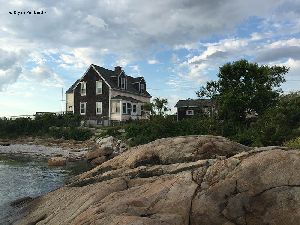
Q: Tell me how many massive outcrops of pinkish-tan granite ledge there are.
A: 1